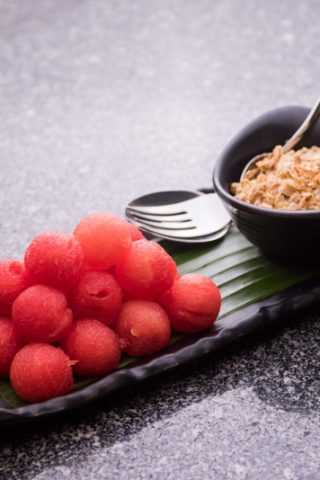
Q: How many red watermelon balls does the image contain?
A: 12